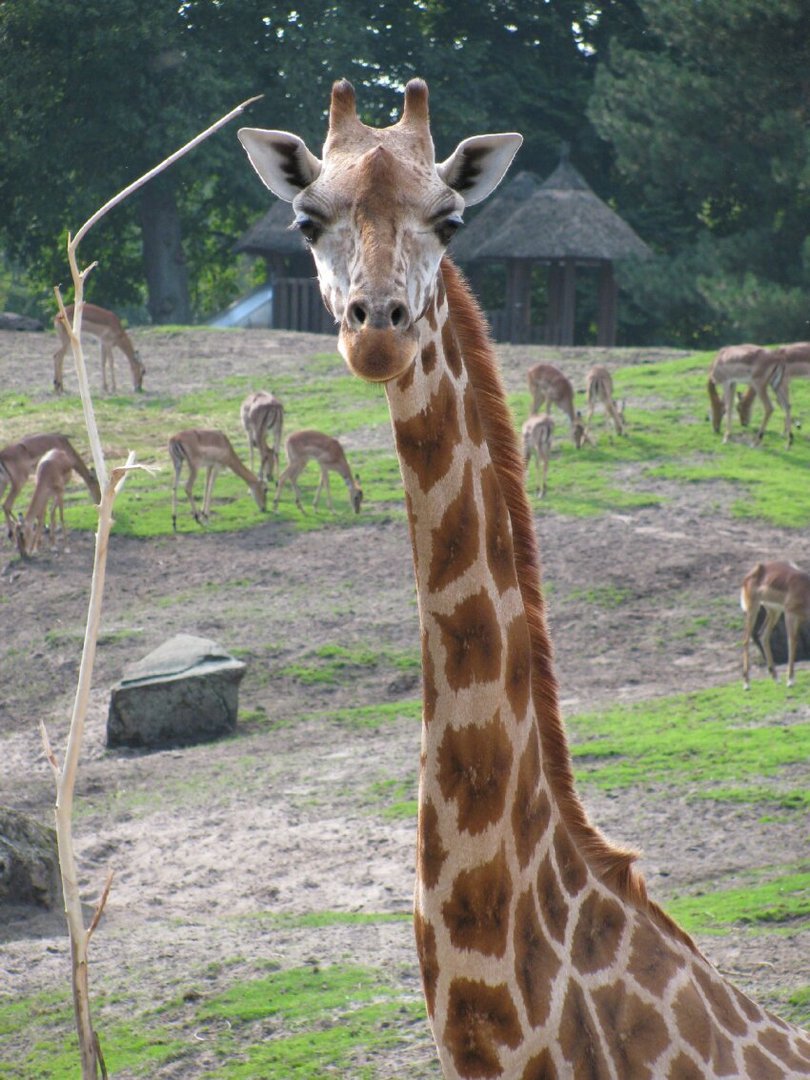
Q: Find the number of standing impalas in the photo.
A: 12